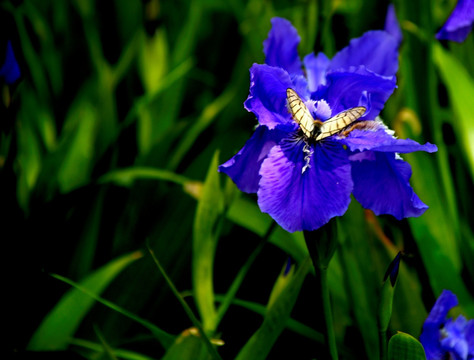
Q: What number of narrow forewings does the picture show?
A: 2